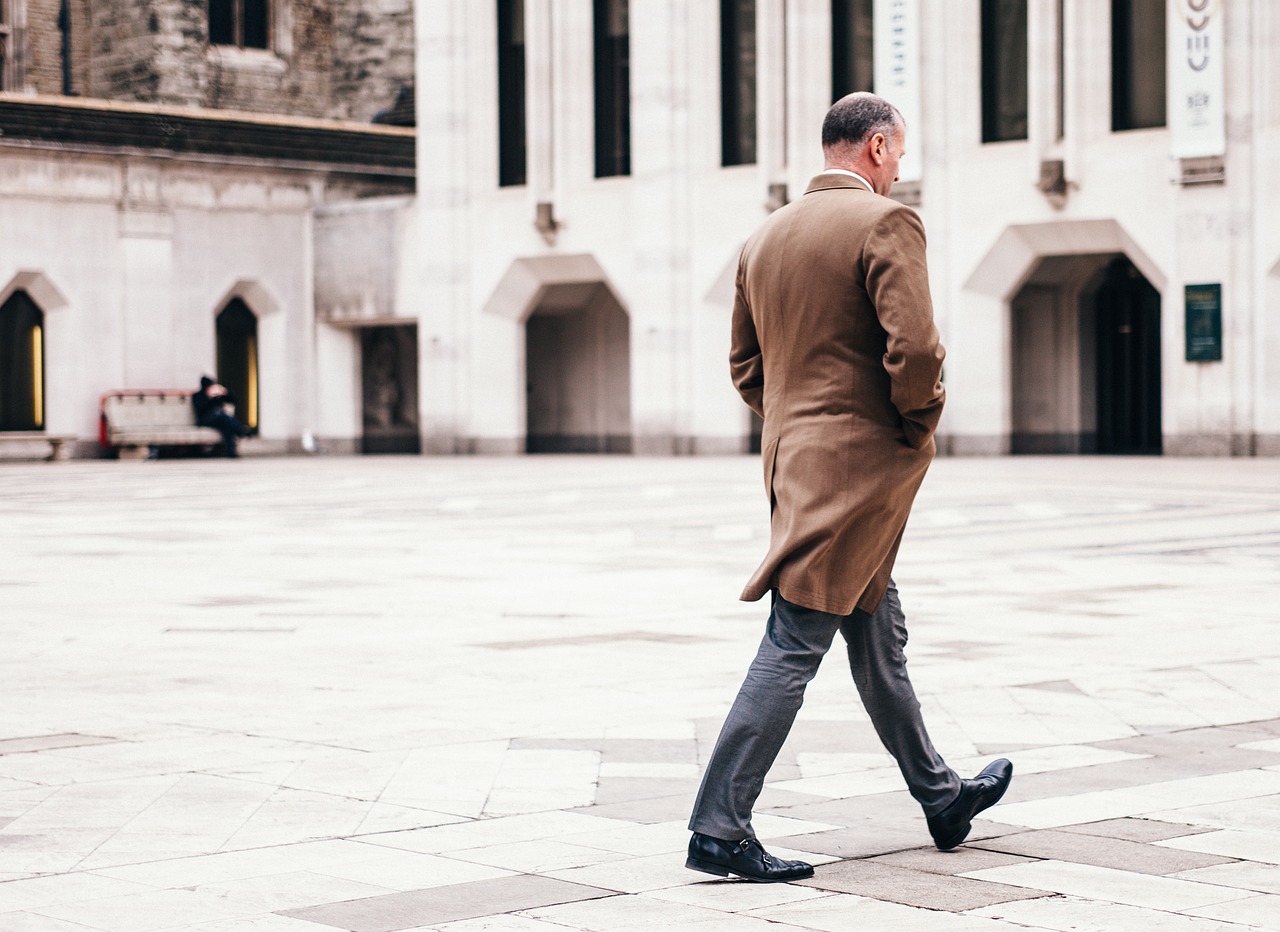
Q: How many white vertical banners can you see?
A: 2